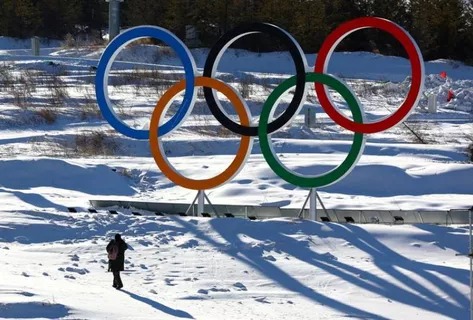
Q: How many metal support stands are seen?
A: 2